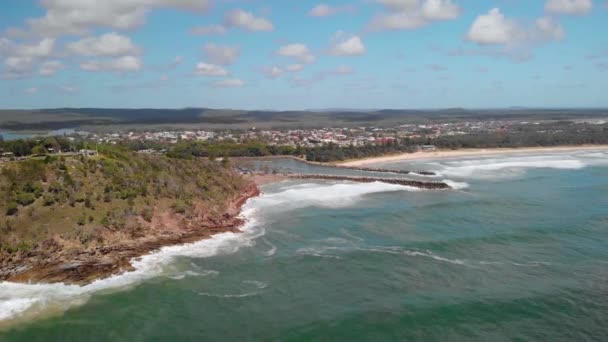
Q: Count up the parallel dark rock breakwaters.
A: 2